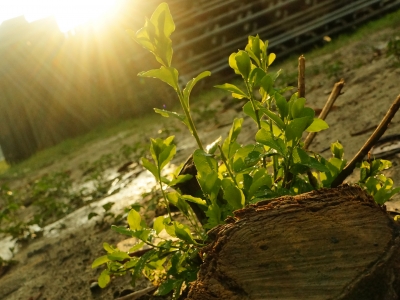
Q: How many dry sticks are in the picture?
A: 3